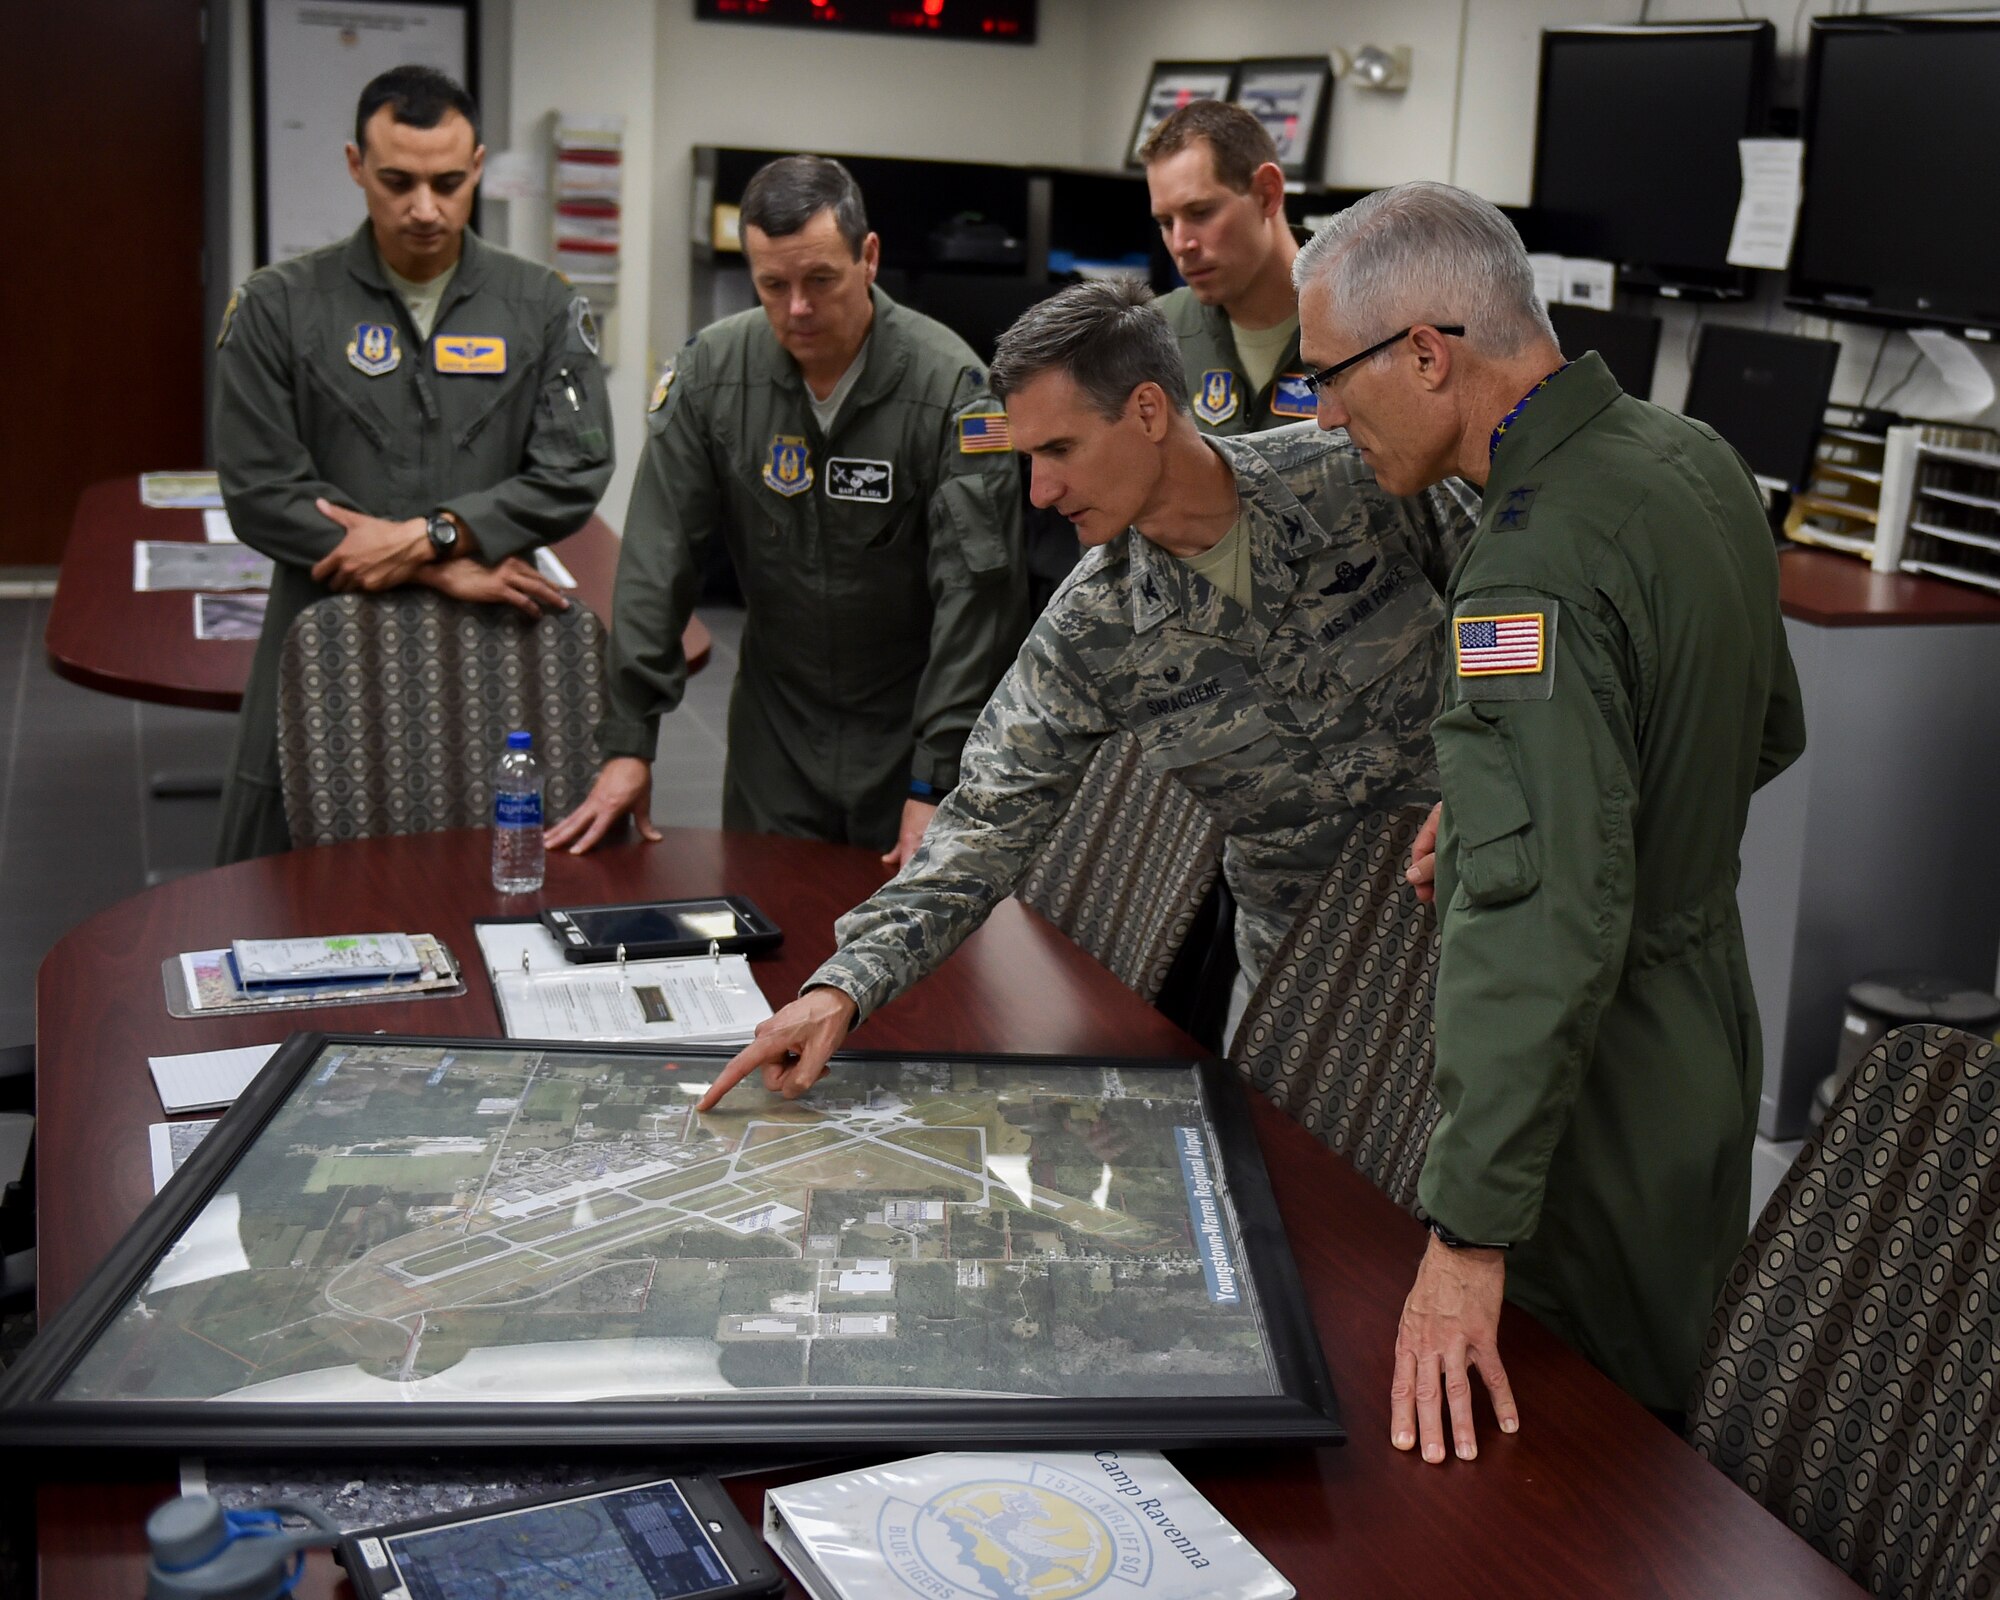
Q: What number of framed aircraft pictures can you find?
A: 2